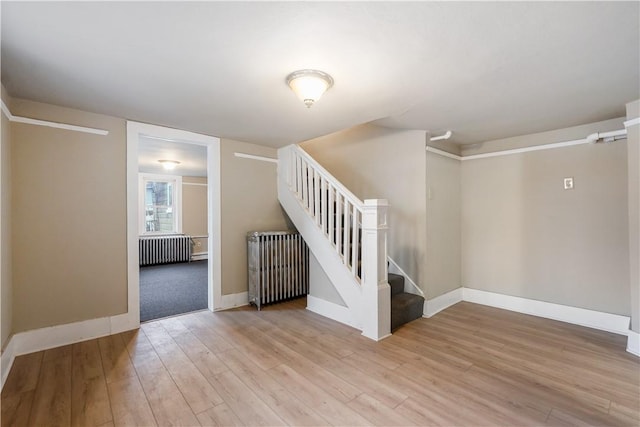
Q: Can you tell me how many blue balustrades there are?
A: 0